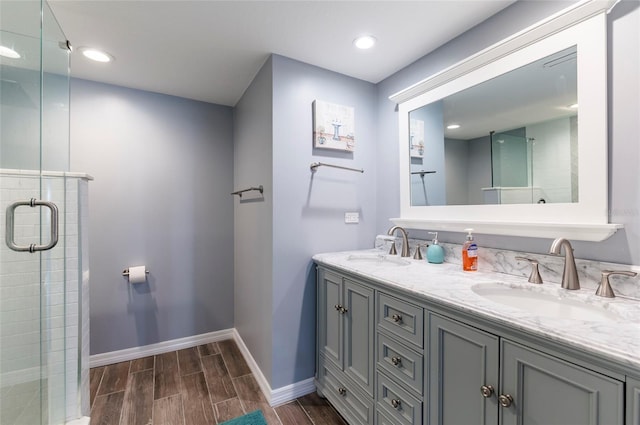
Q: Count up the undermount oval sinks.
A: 2